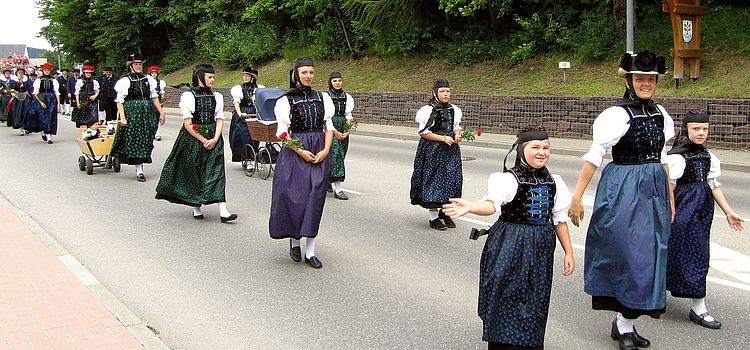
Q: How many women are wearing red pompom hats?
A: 3